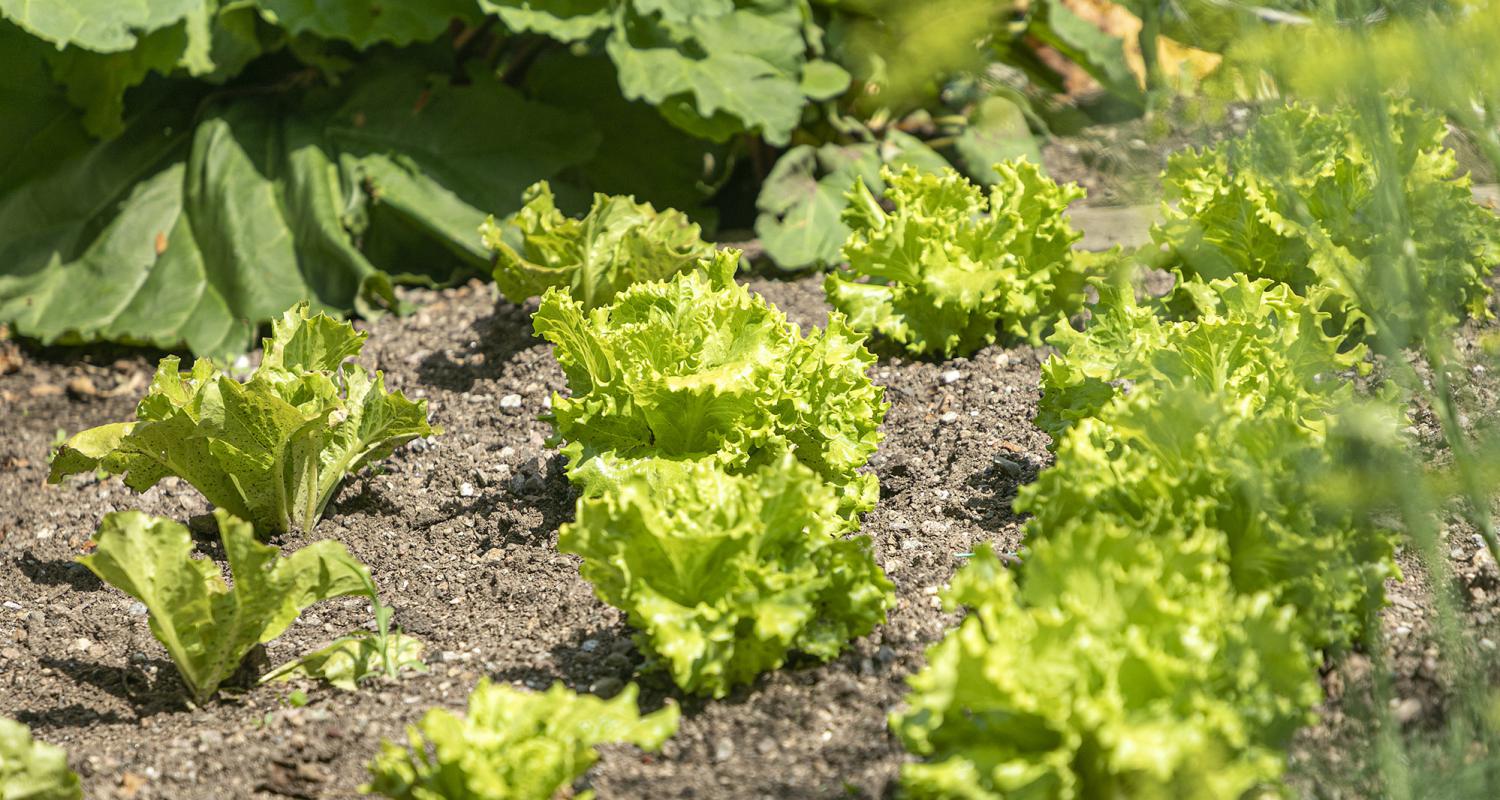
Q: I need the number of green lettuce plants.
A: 12